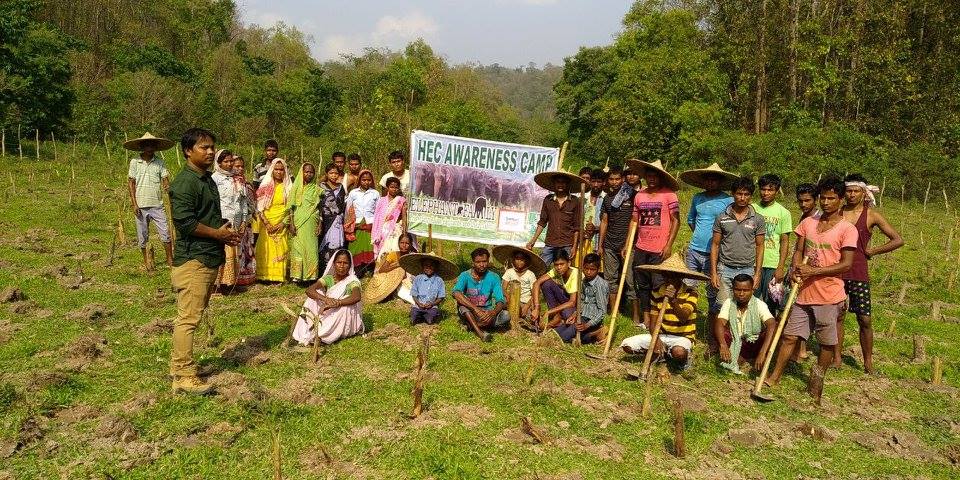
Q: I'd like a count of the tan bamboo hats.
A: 8